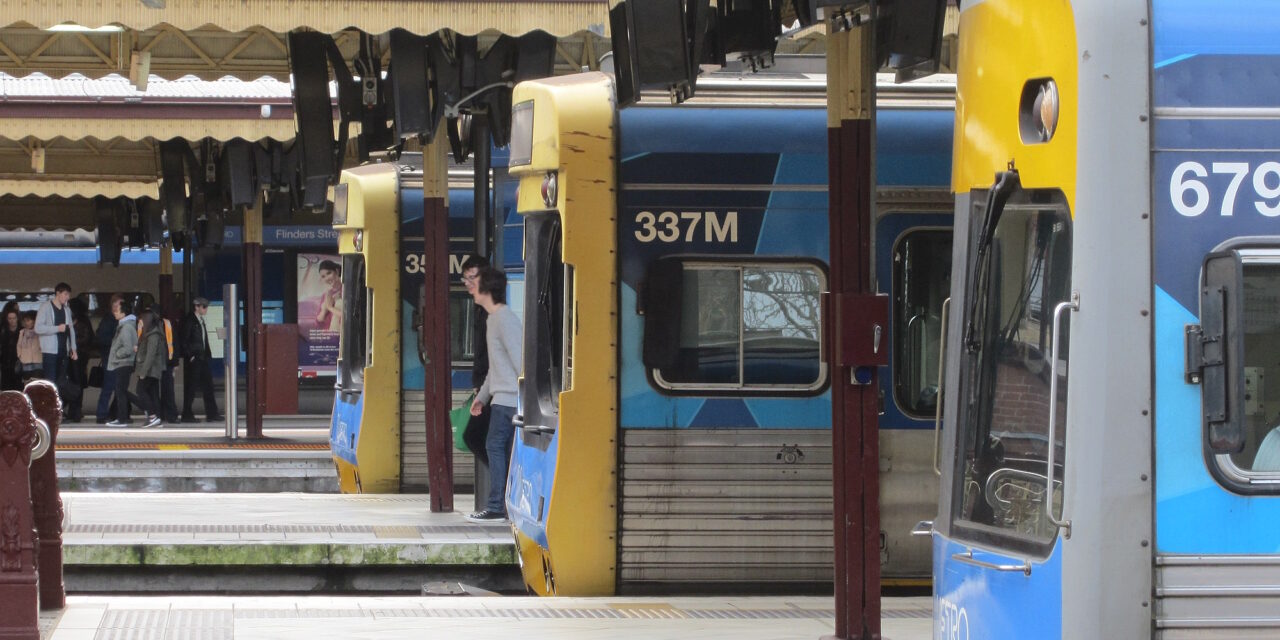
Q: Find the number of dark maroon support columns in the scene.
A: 4